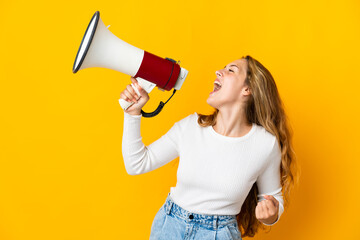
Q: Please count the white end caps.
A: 1